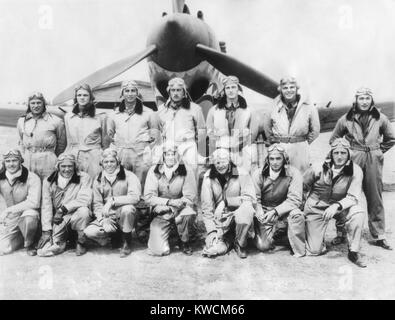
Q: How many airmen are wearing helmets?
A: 14